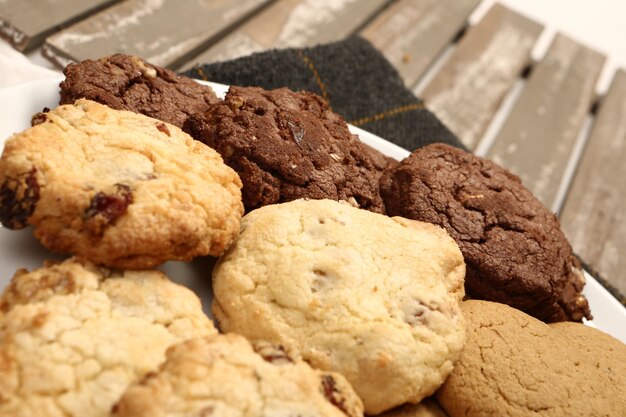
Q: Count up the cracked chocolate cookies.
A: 3